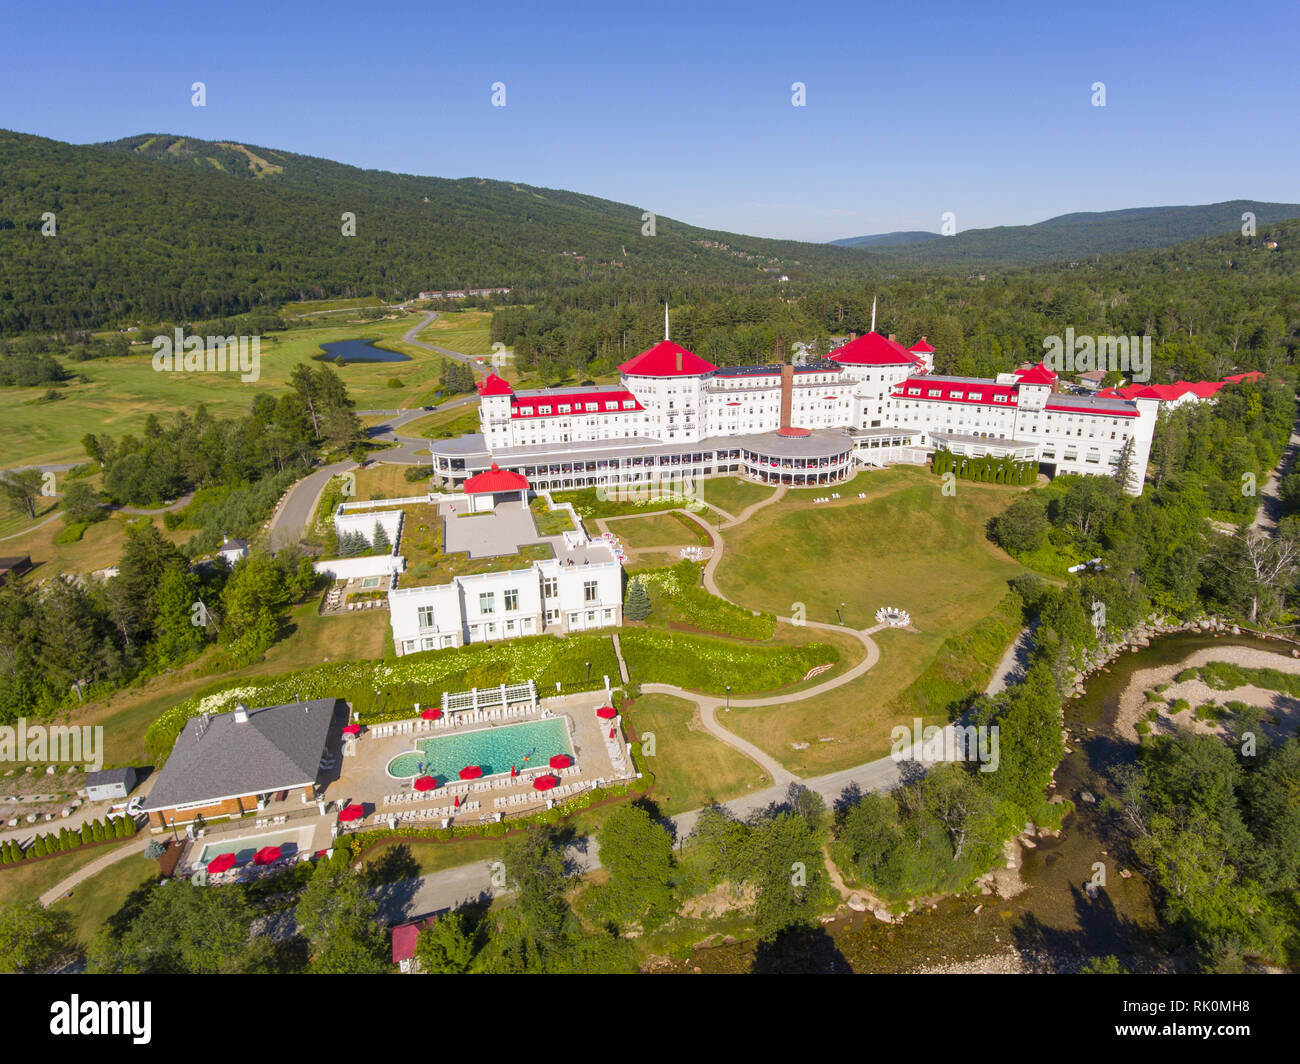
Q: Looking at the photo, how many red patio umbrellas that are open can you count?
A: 10